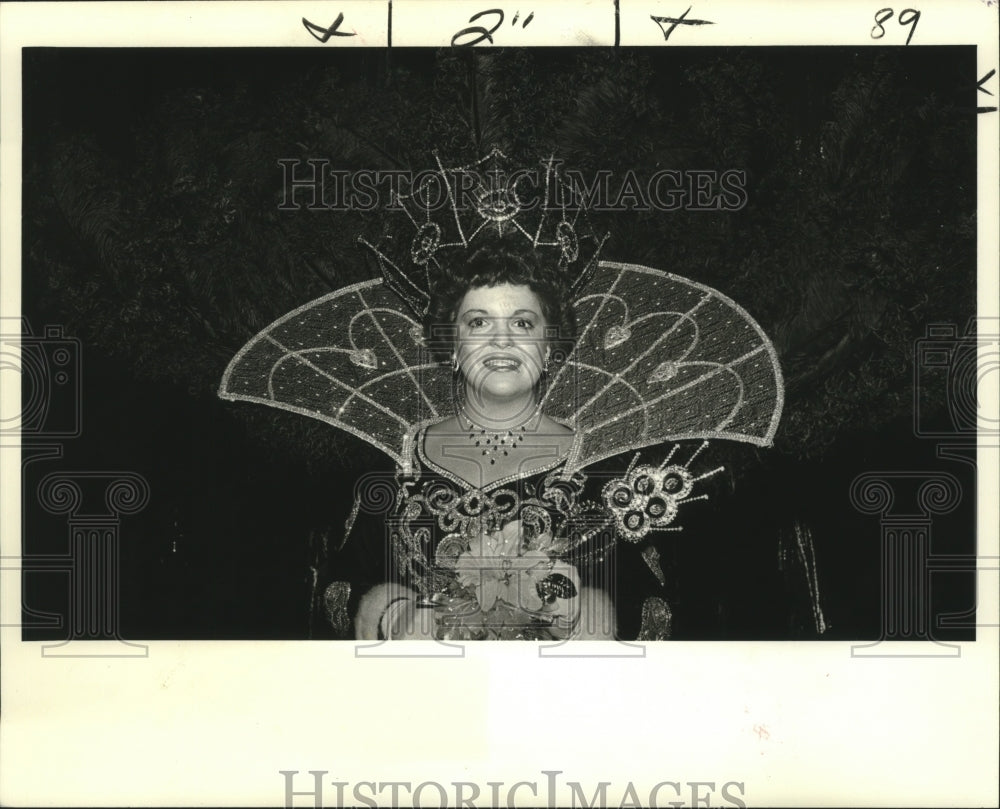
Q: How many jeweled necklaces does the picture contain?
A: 1